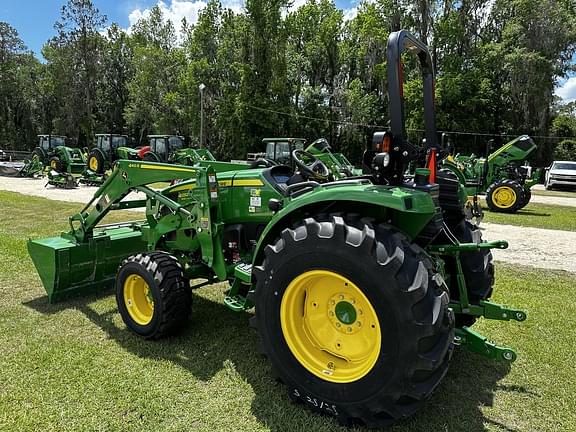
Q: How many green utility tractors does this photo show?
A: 6